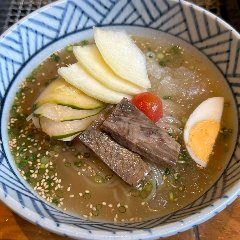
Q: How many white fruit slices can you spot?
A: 3